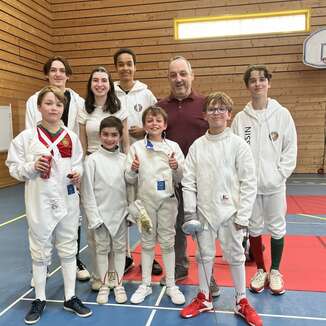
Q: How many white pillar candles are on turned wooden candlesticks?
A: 0